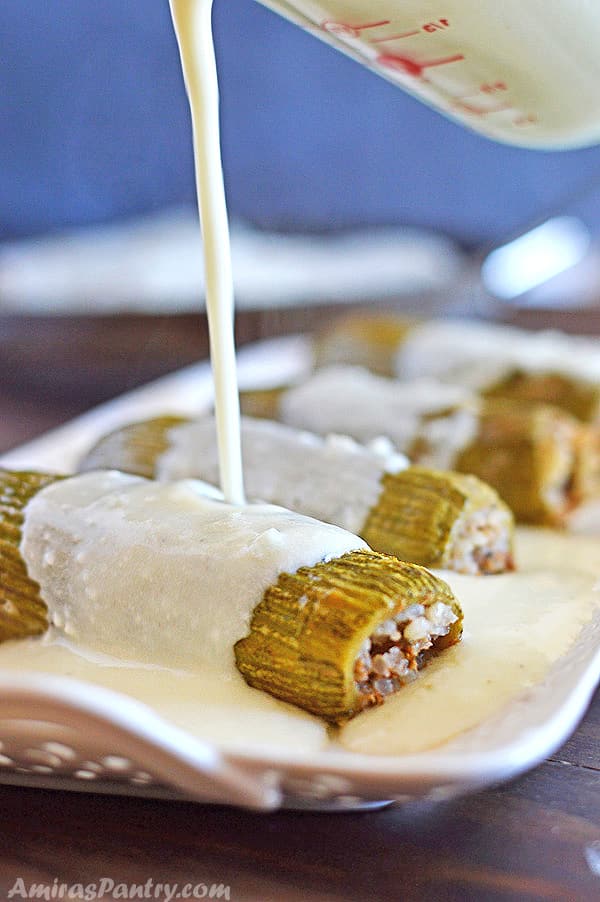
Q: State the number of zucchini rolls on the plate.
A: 4